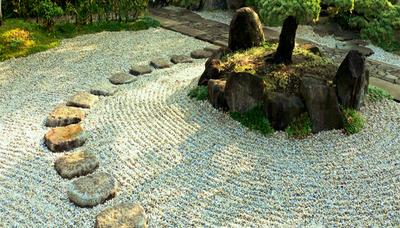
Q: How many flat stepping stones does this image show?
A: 13